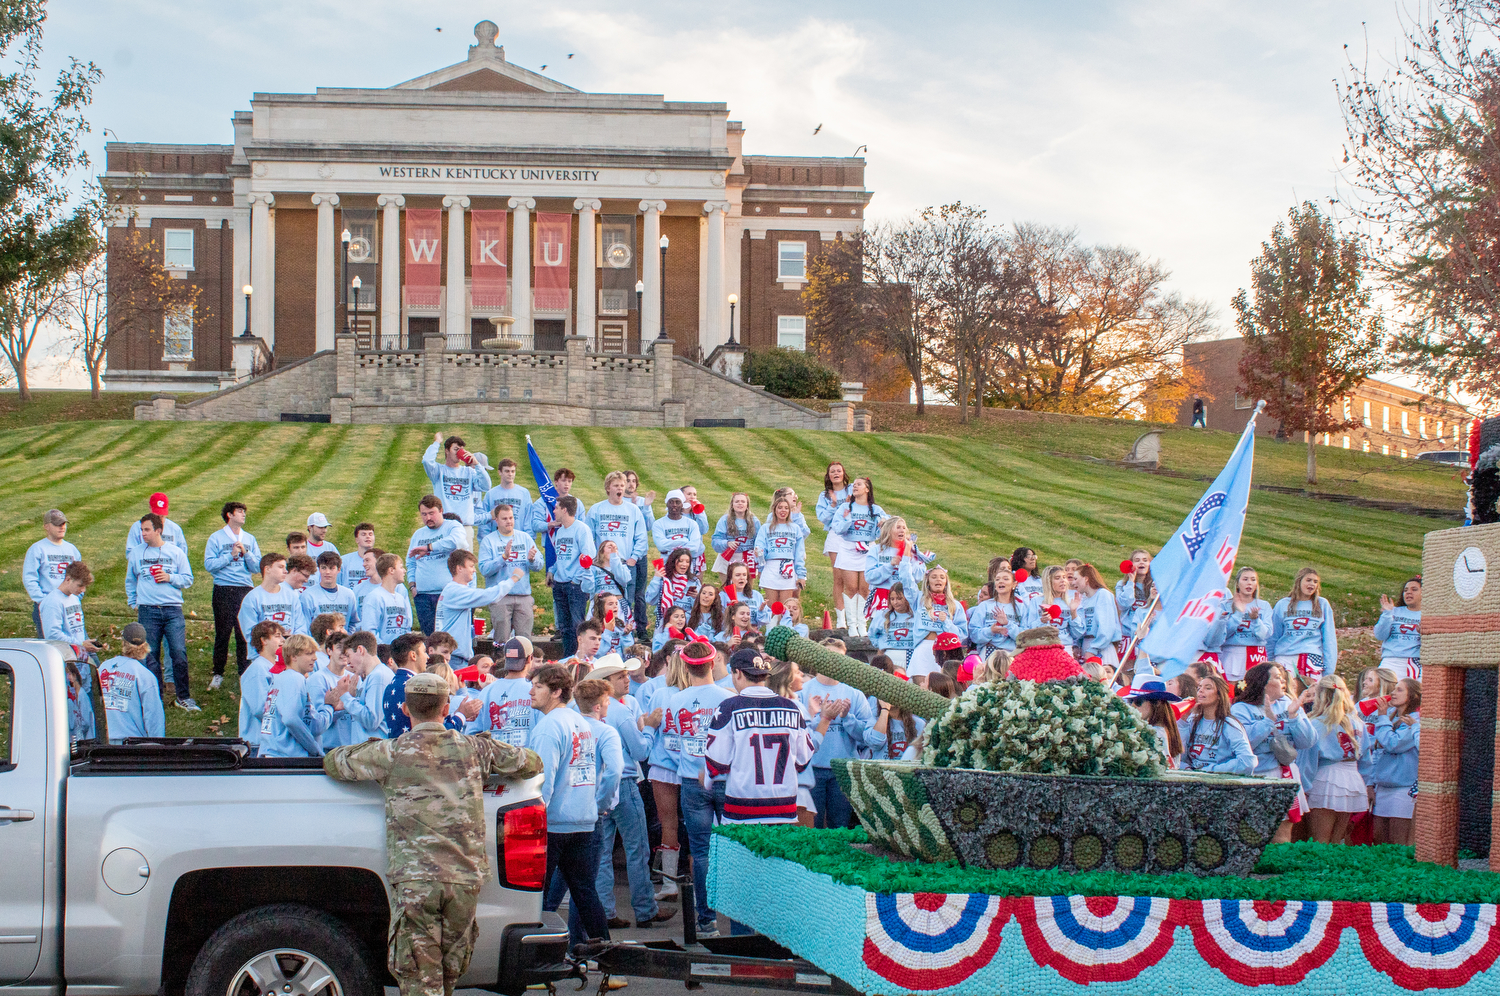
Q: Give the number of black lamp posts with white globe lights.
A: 6